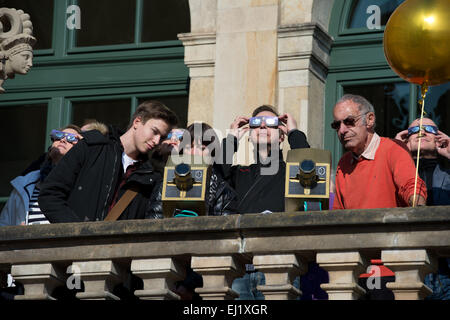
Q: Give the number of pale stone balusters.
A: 7